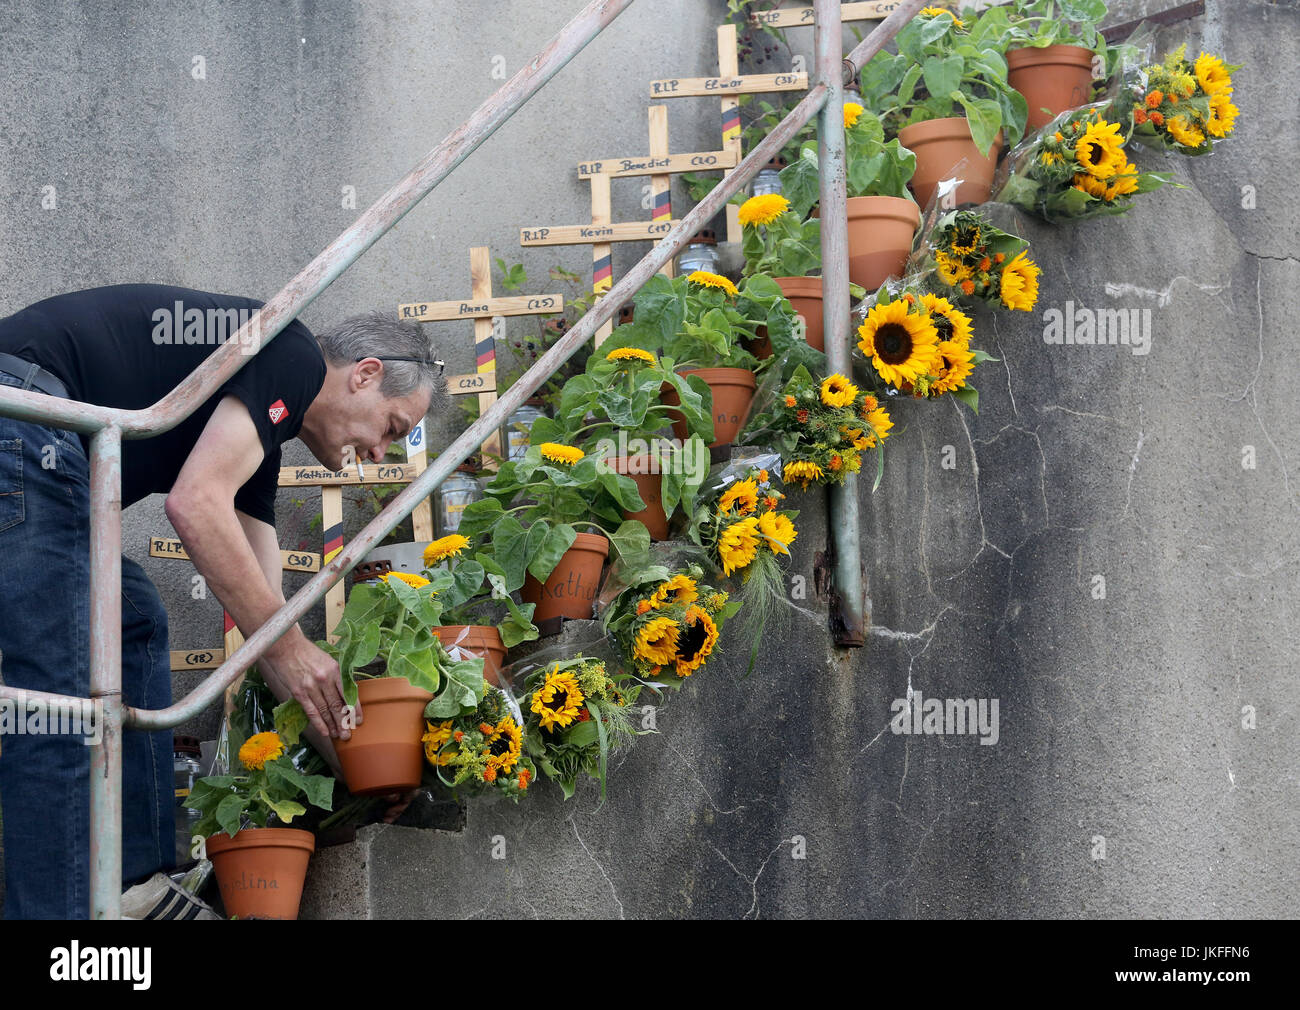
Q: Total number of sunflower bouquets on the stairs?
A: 9